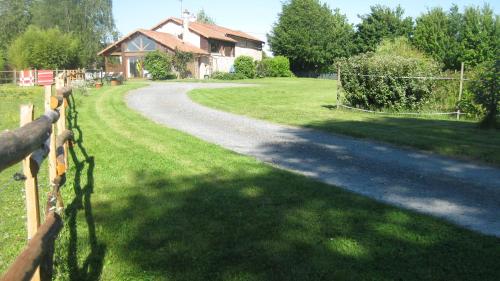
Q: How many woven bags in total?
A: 0